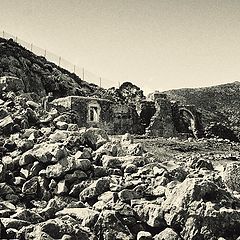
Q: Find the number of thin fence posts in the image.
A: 9